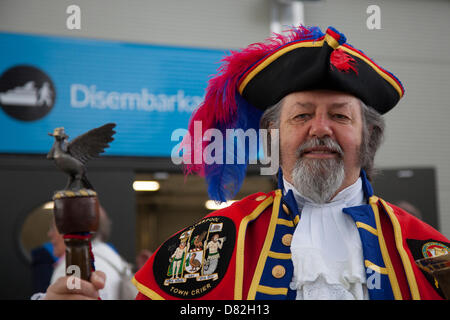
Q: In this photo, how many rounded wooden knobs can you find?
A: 1